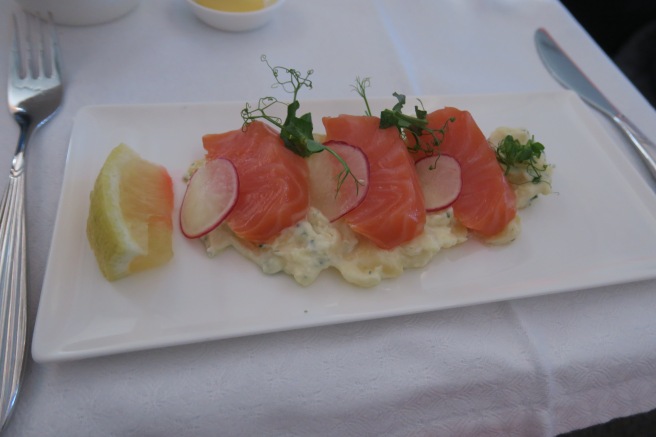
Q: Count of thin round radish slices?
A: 3